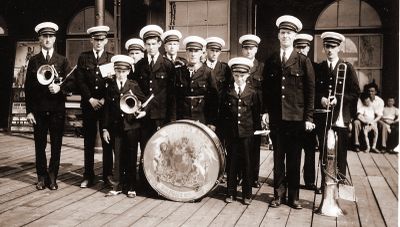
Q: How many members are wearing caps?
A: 13